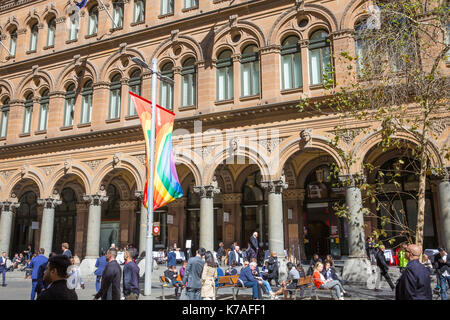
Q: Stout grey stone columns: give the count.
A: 8